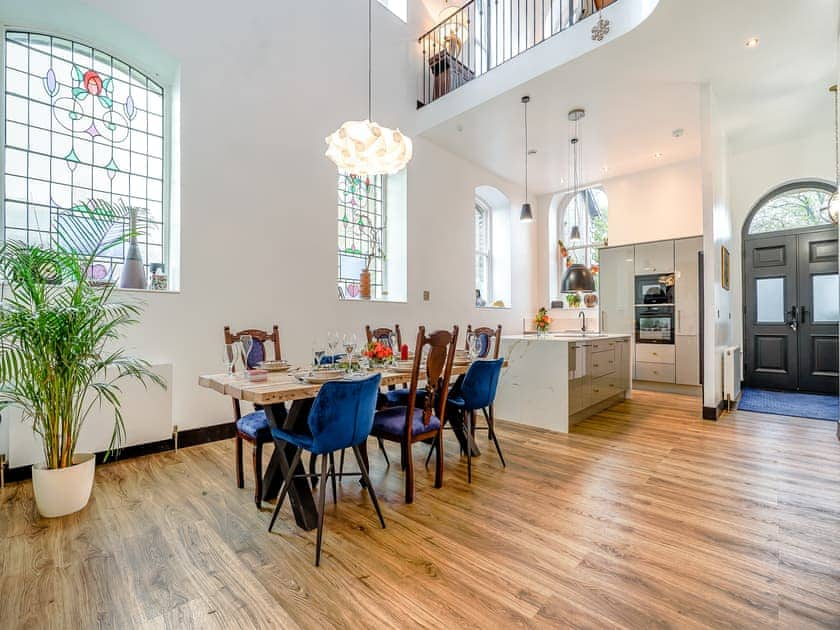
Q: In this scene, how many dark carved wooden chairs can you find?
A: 4